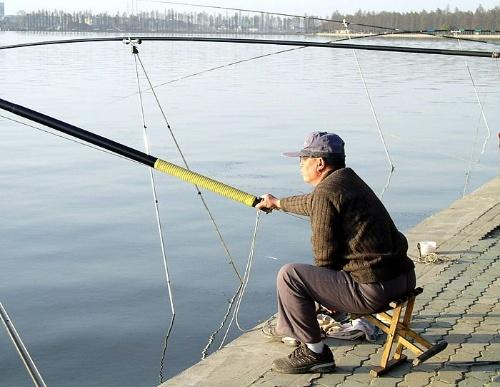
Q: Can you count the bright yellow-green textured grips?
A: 1